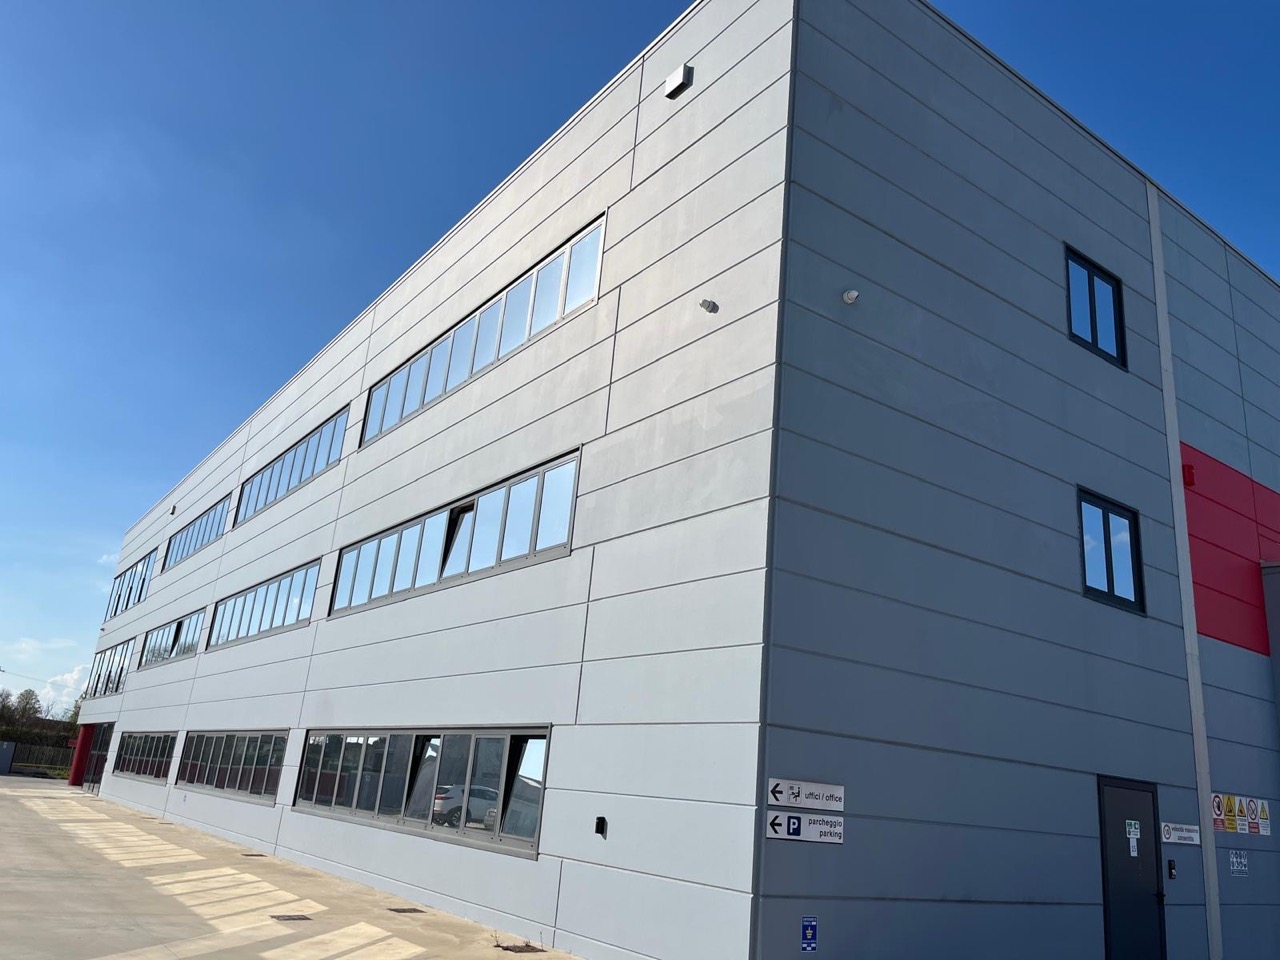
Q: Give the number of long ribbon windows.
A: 11